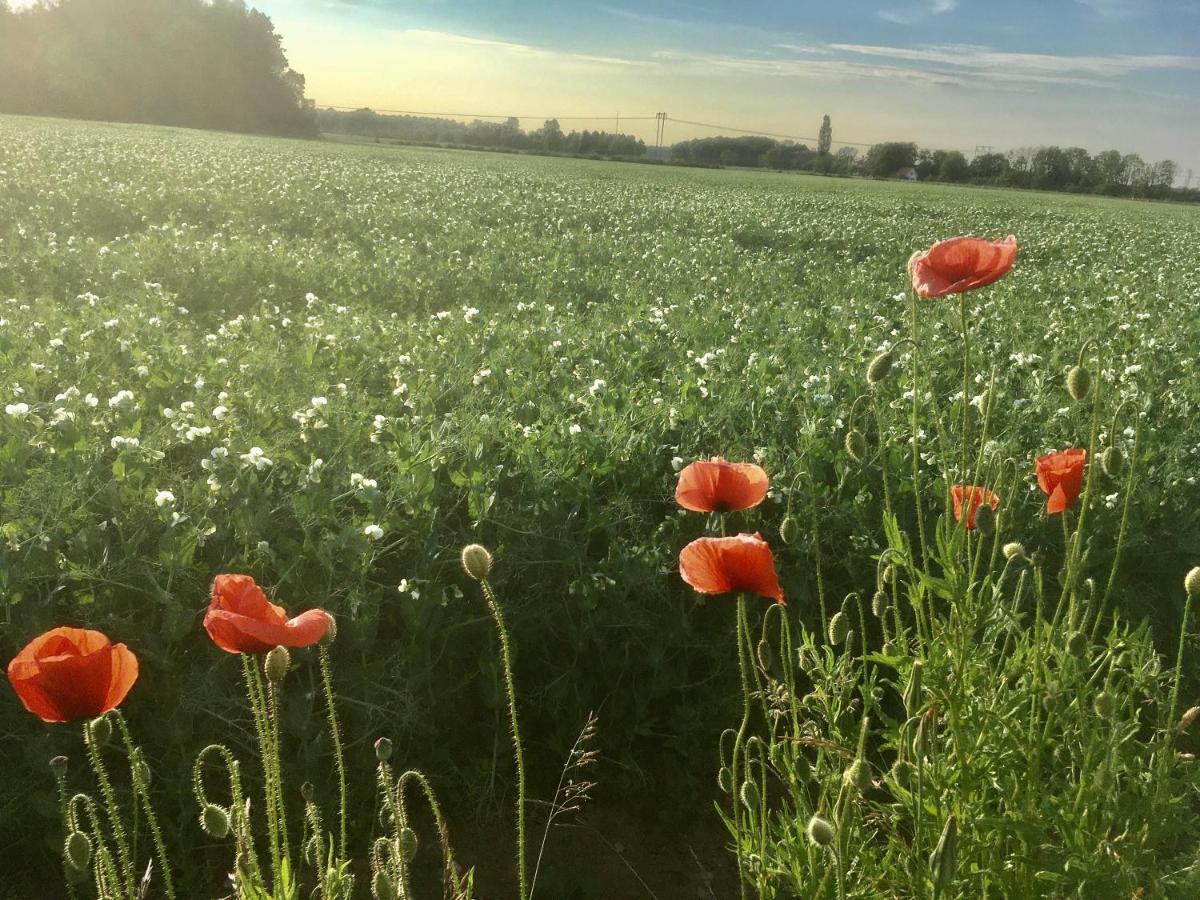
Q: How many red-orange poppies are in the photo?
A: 7